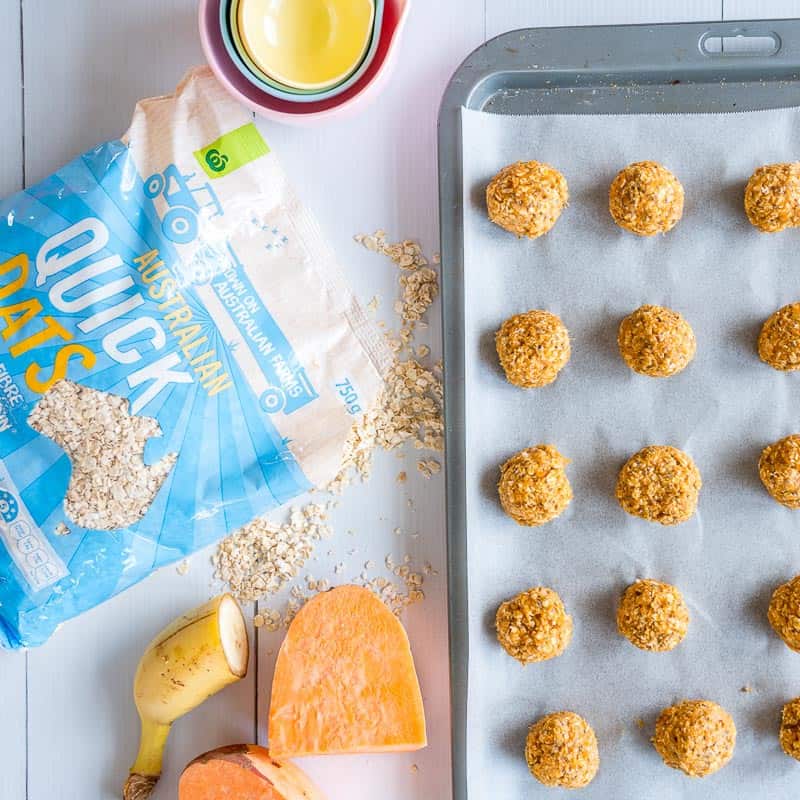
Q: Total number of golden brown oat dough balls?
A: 15